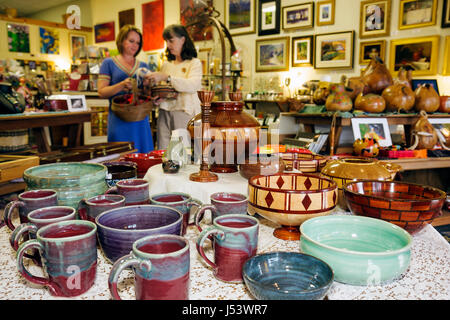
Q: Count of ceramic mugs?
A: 9